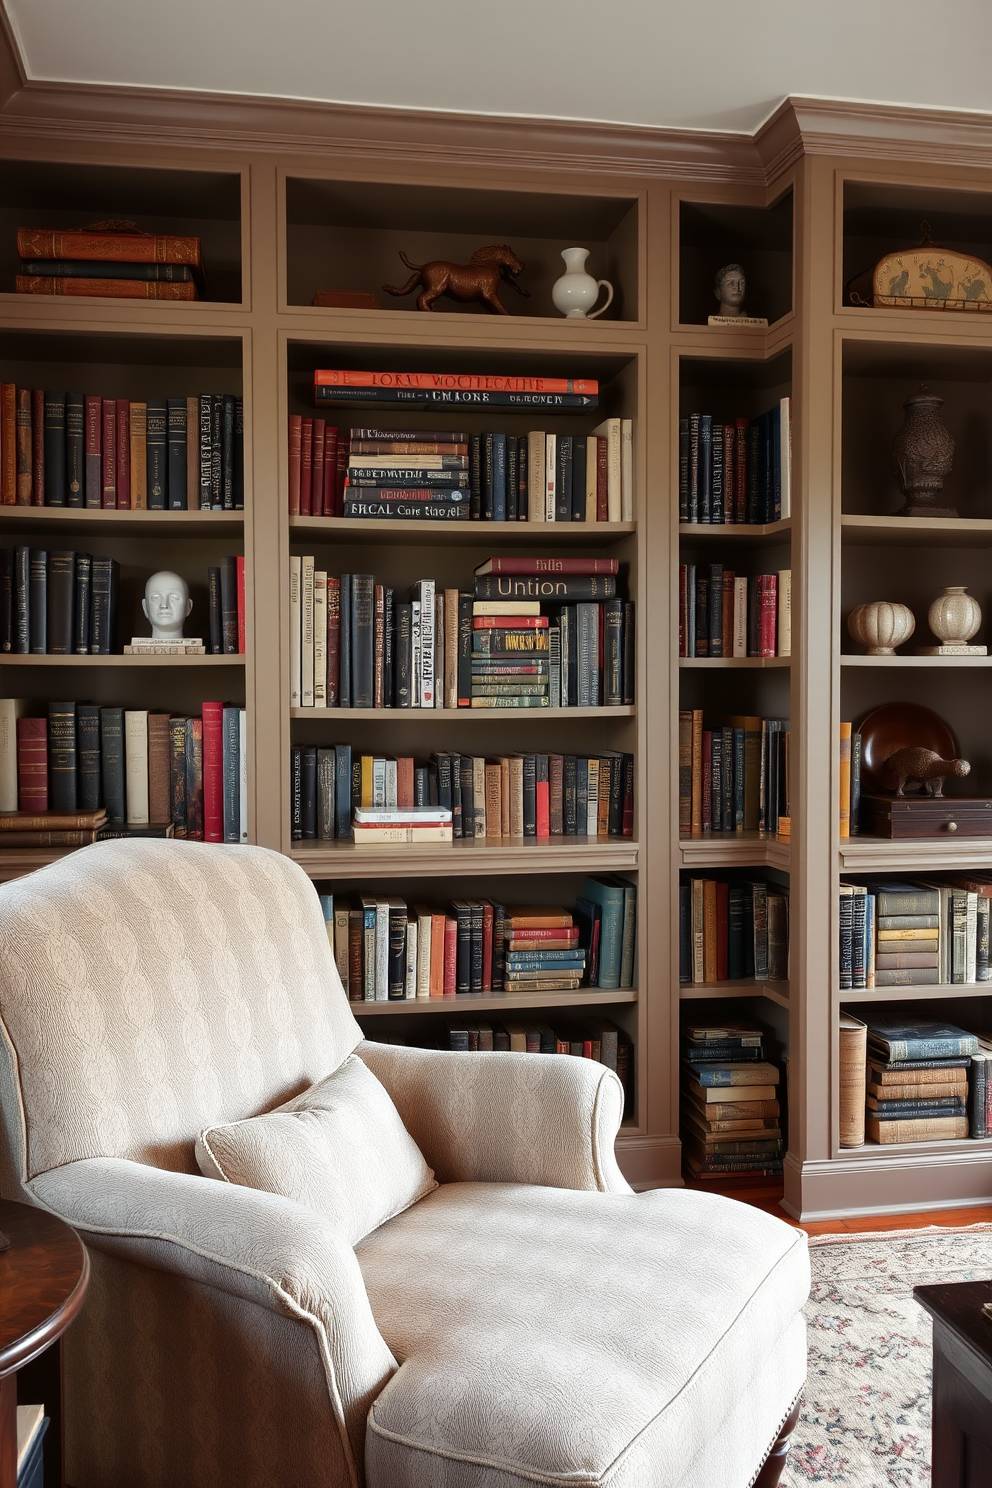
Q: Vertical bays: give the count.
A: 4